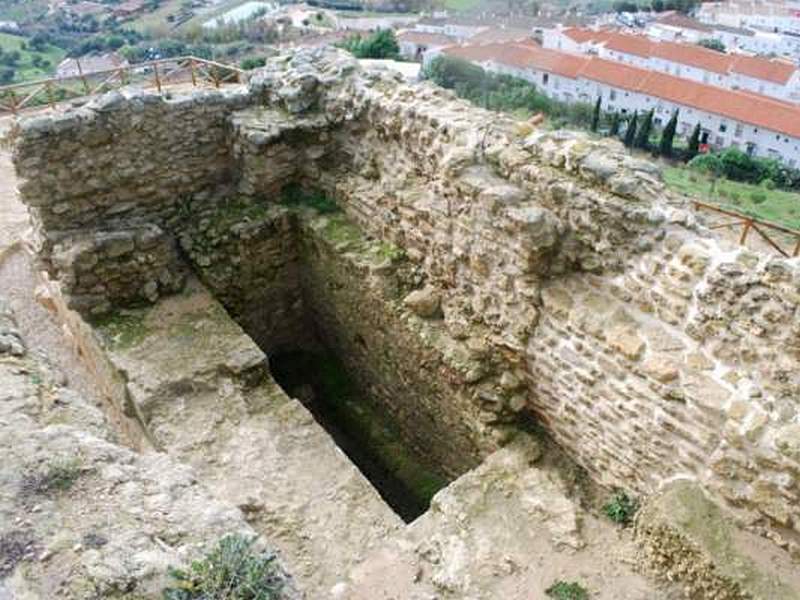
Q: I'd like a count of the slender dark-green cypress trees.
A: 6